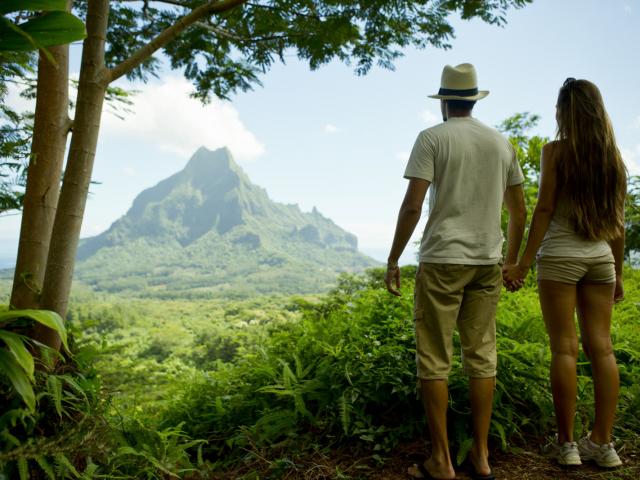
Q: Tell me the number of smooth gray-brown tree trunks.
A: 2